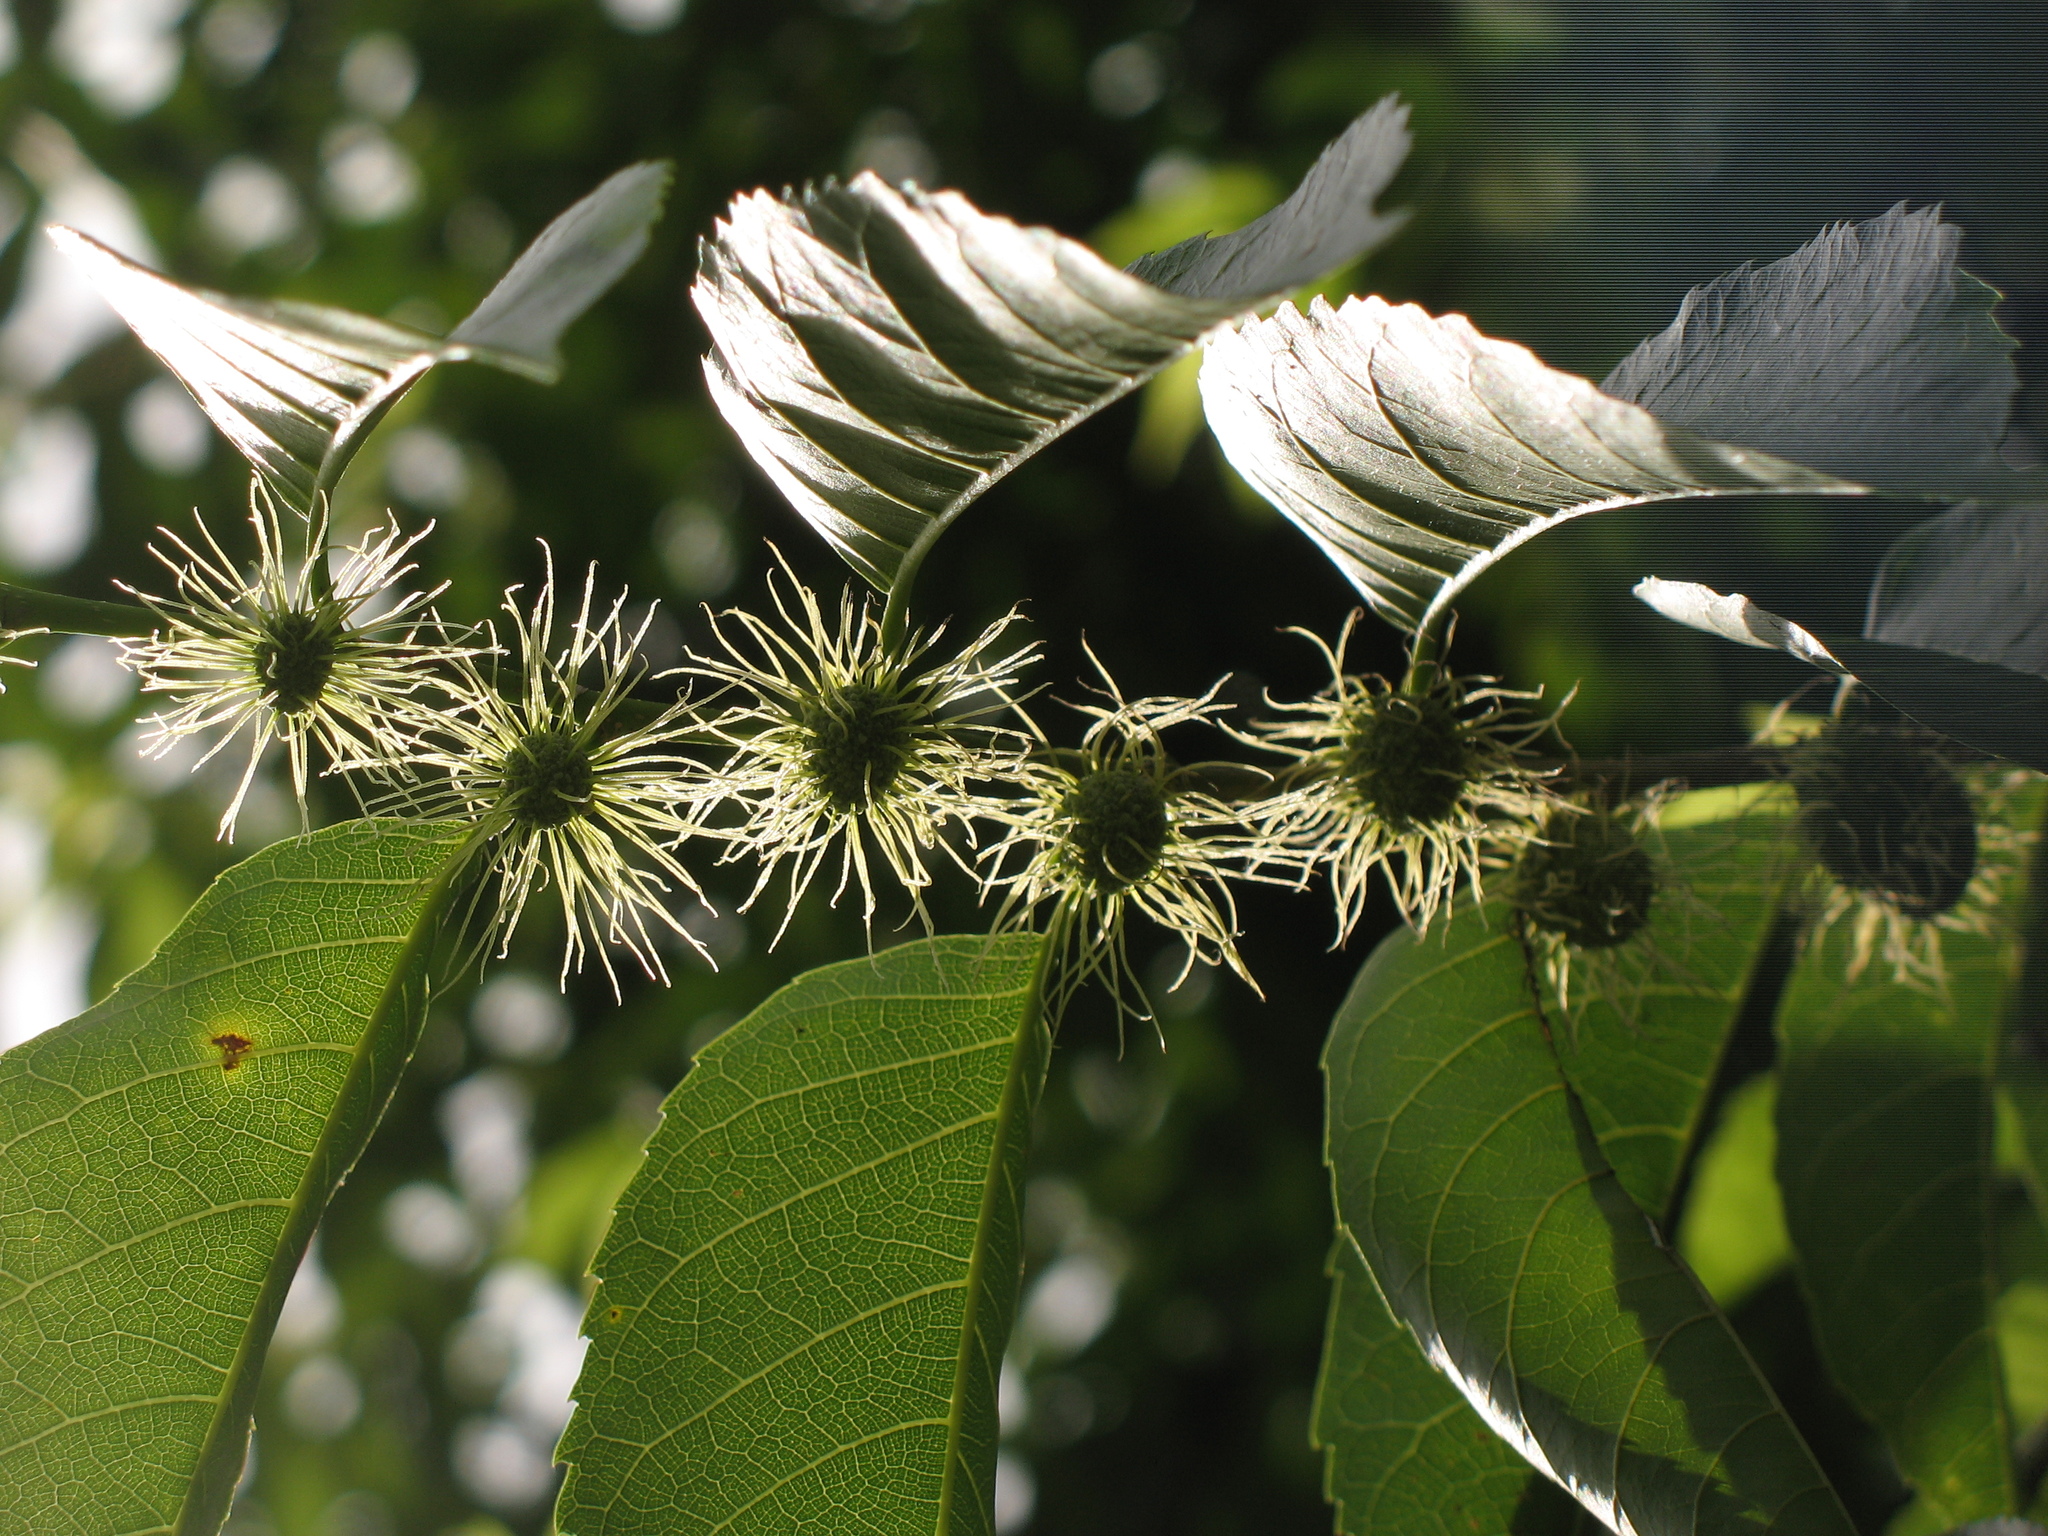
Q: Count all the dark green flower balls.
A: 7